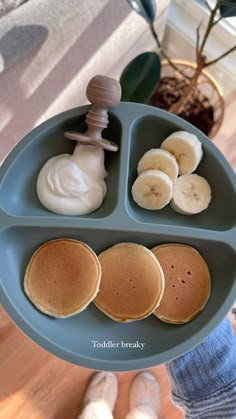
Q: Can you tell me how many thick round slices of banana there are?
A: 4